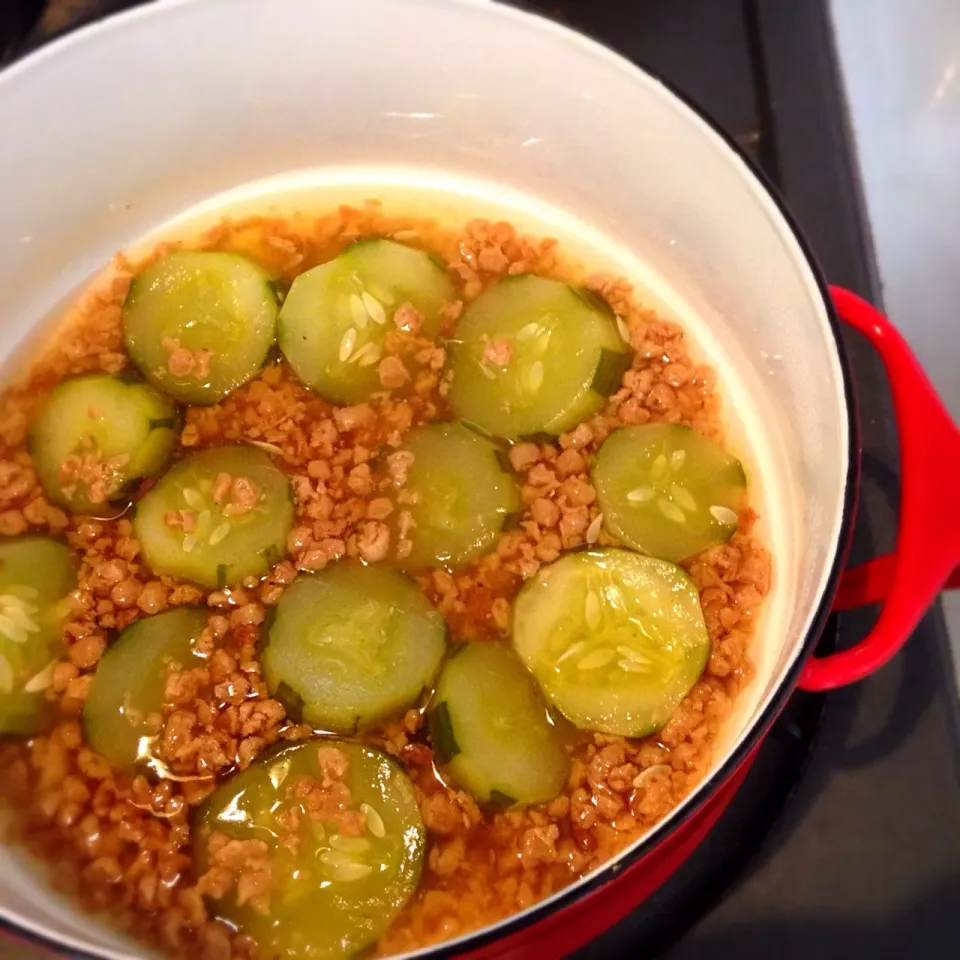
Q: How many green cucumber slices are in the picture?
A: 13